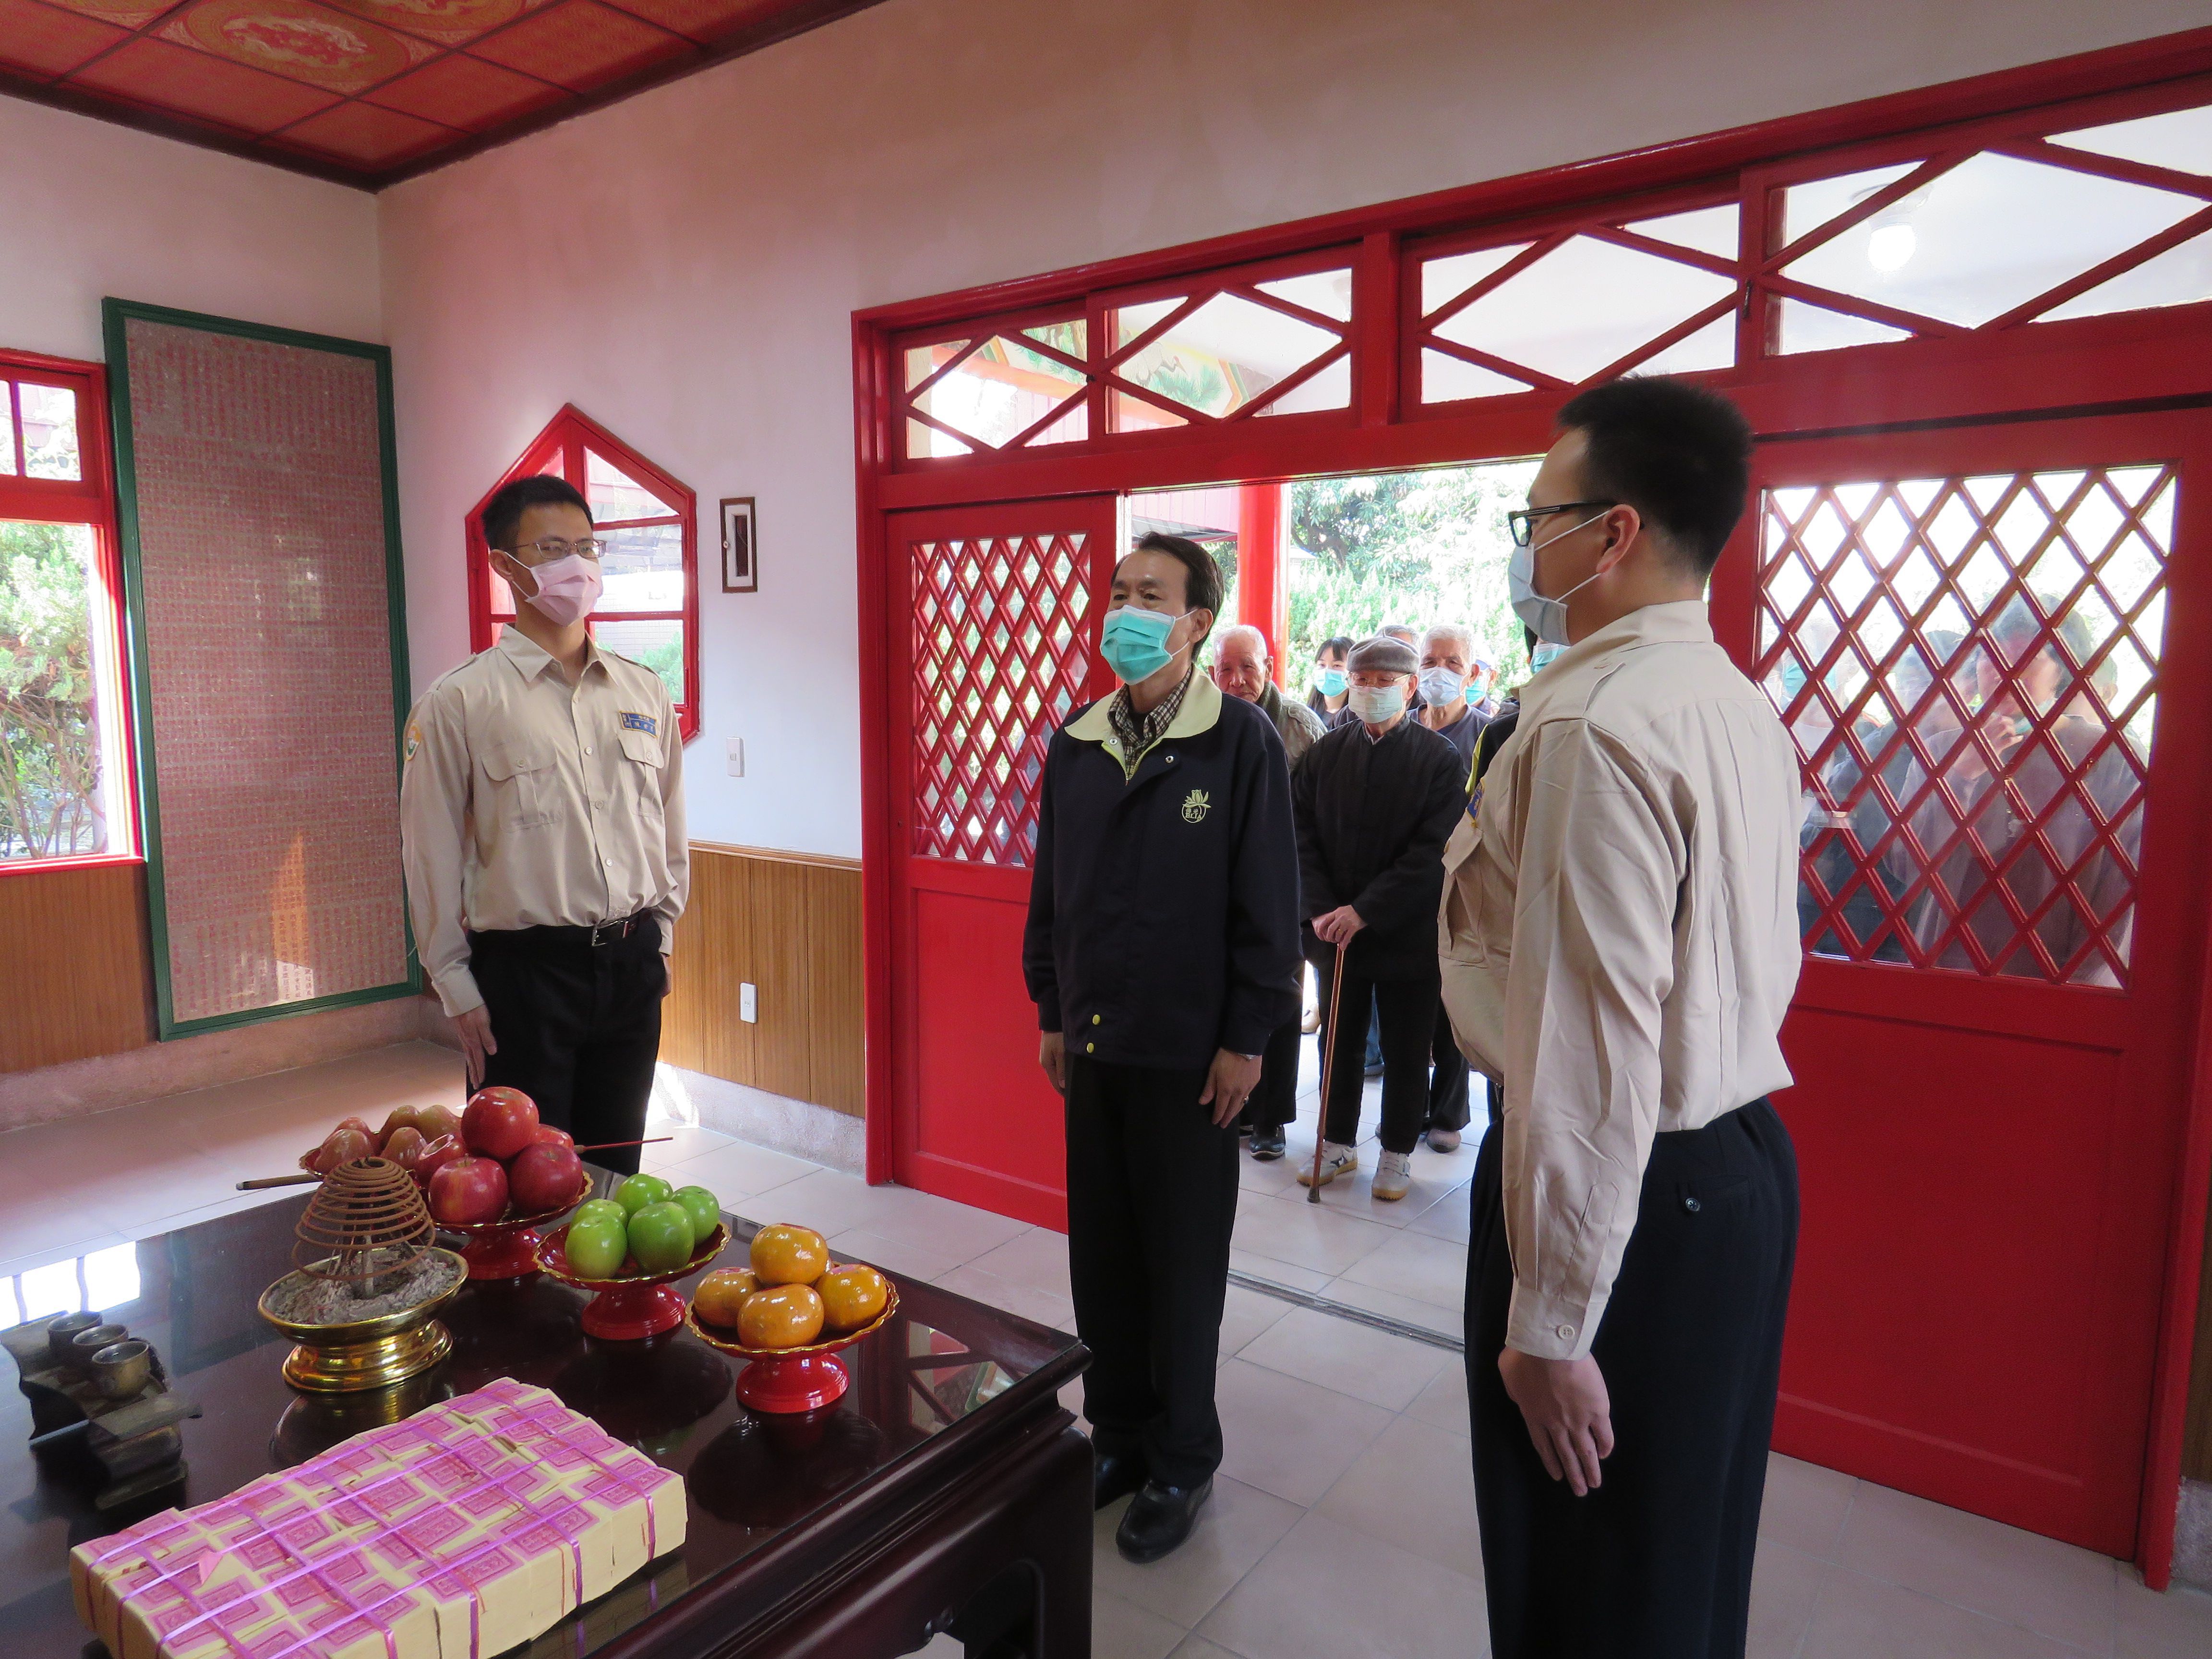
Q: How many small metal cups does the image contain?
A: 3